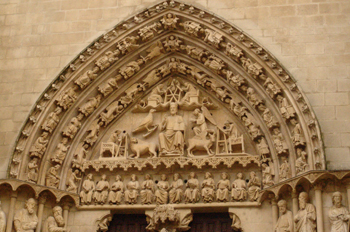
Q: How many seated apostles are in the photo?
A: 12